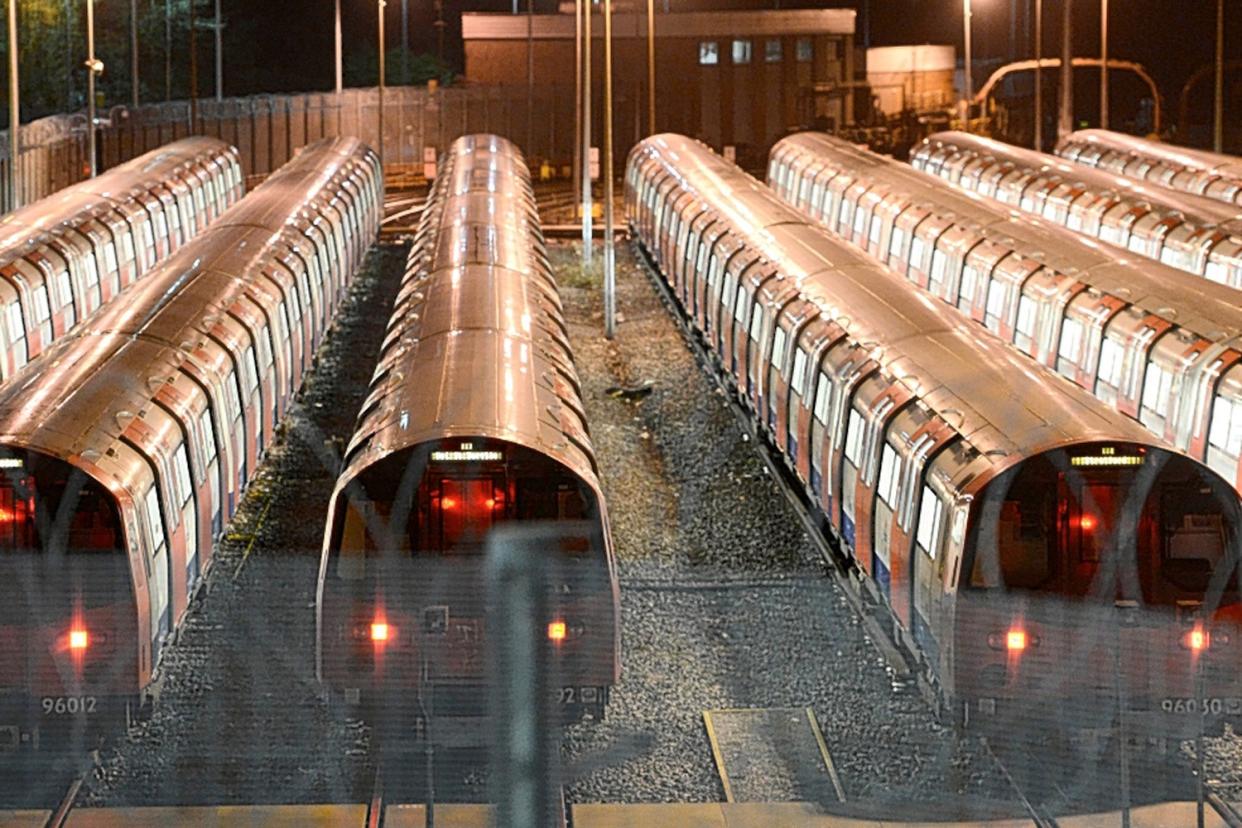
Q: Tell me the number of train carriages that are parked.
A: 7